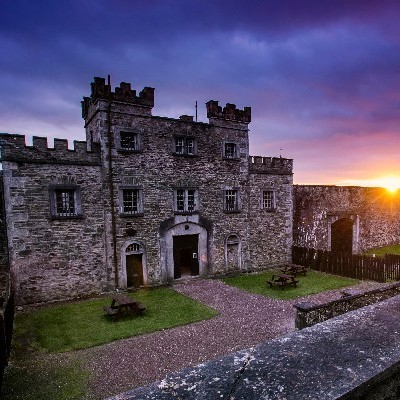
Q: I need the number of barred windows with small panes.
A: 8